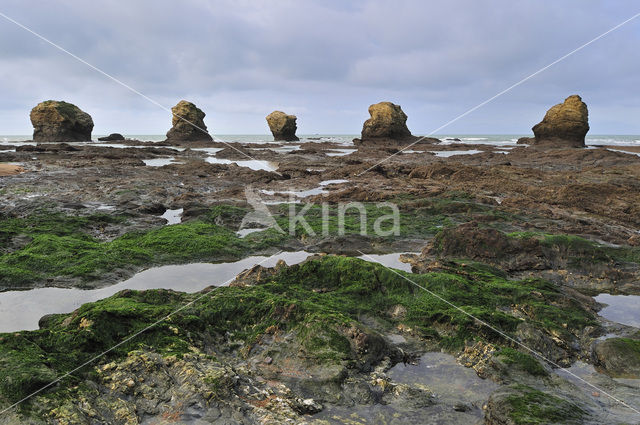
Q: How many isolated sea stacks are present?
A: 5